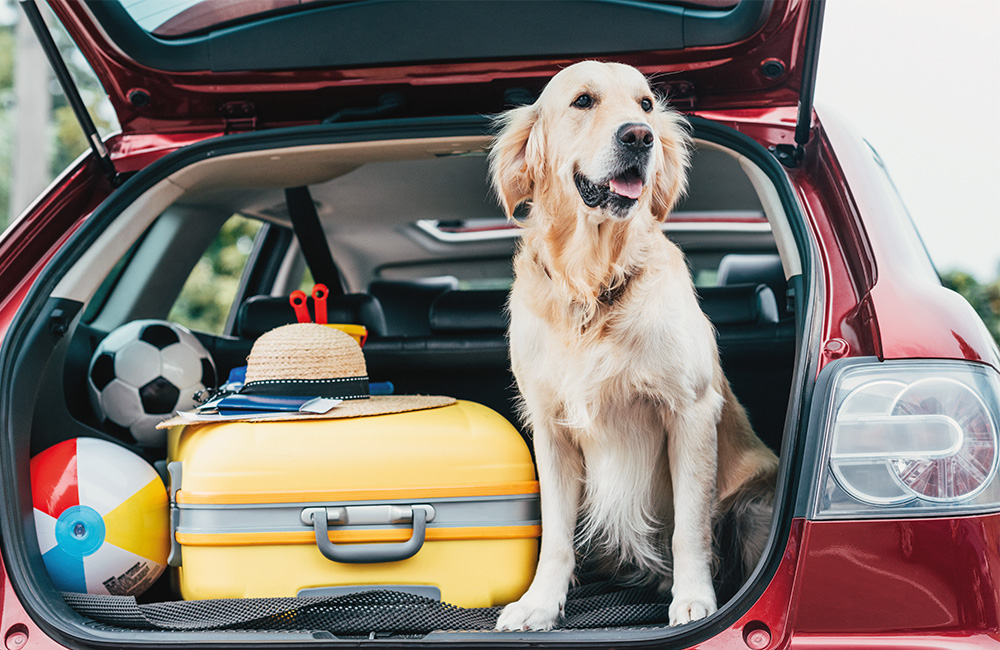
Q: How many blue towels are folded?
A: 0